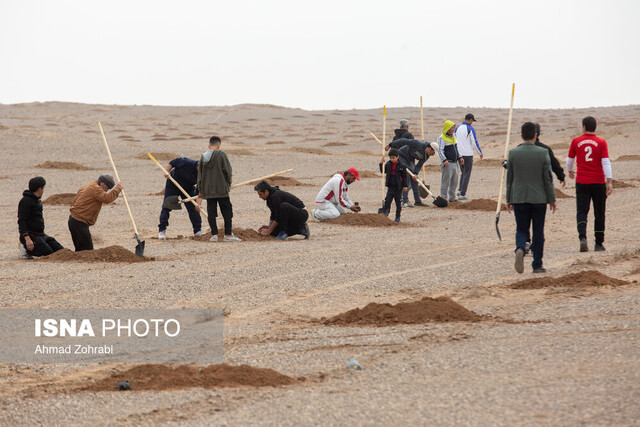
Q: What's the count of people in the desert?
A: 14